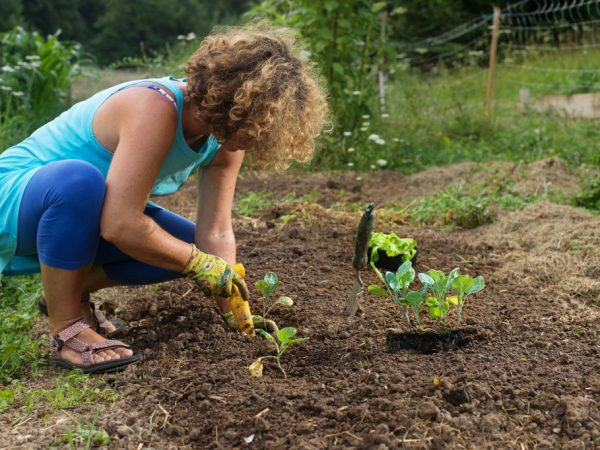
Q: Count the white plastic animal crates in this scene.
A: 0